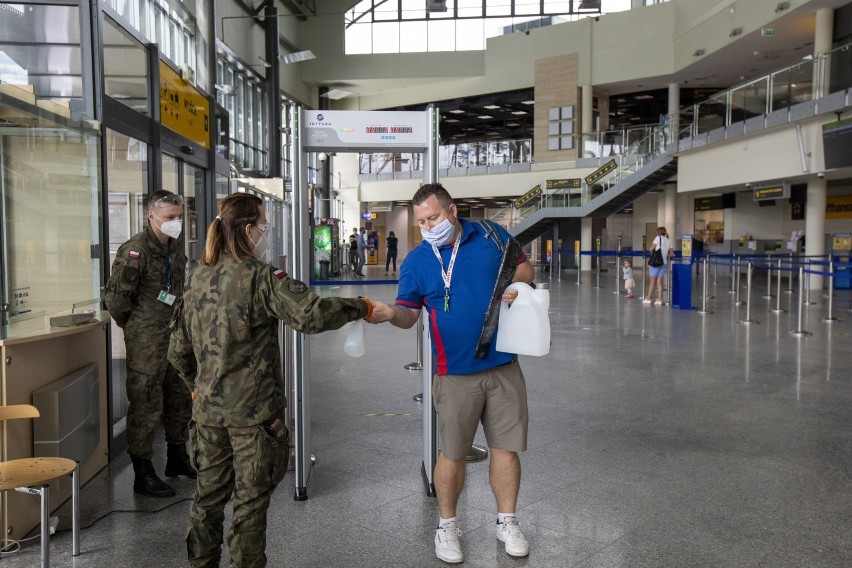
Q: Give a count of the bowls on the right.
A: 0